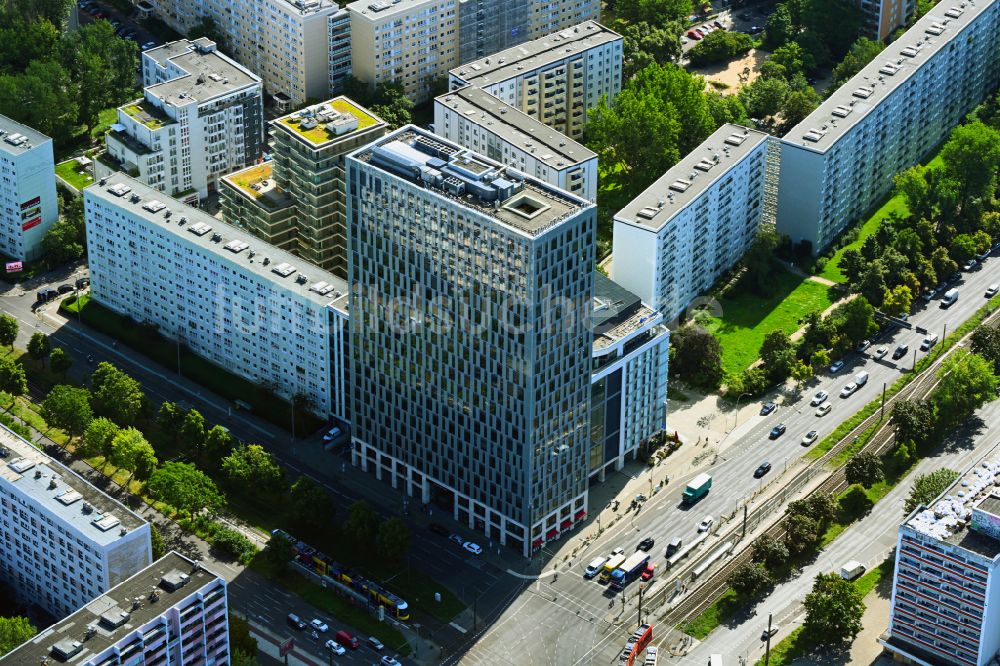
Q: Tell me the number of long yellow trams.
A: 1